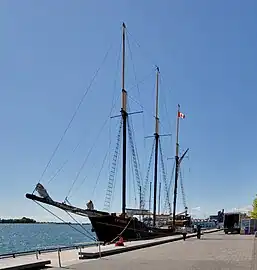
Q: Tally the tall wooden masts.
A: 3